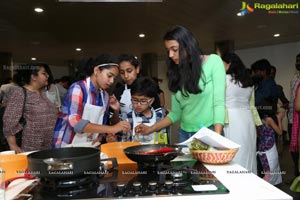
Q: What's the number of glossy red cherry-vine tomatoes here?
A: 0